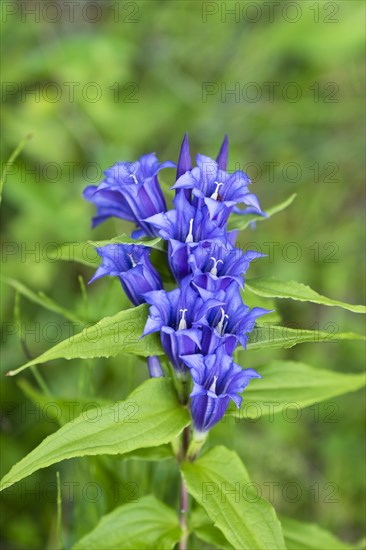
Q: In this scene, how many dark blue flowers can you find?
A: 8